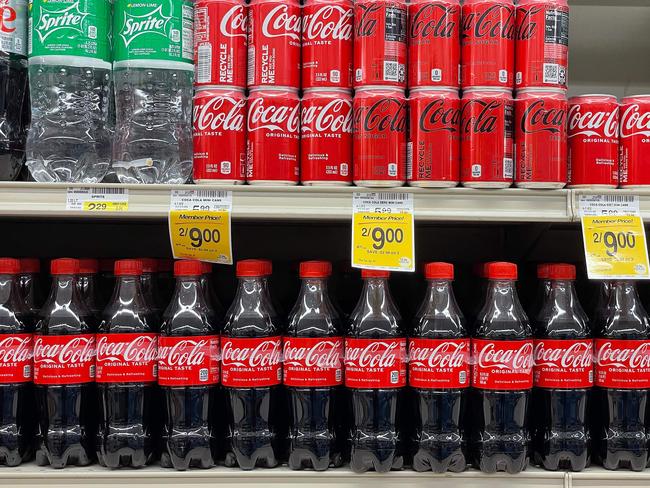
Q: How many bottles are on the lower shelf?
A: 11